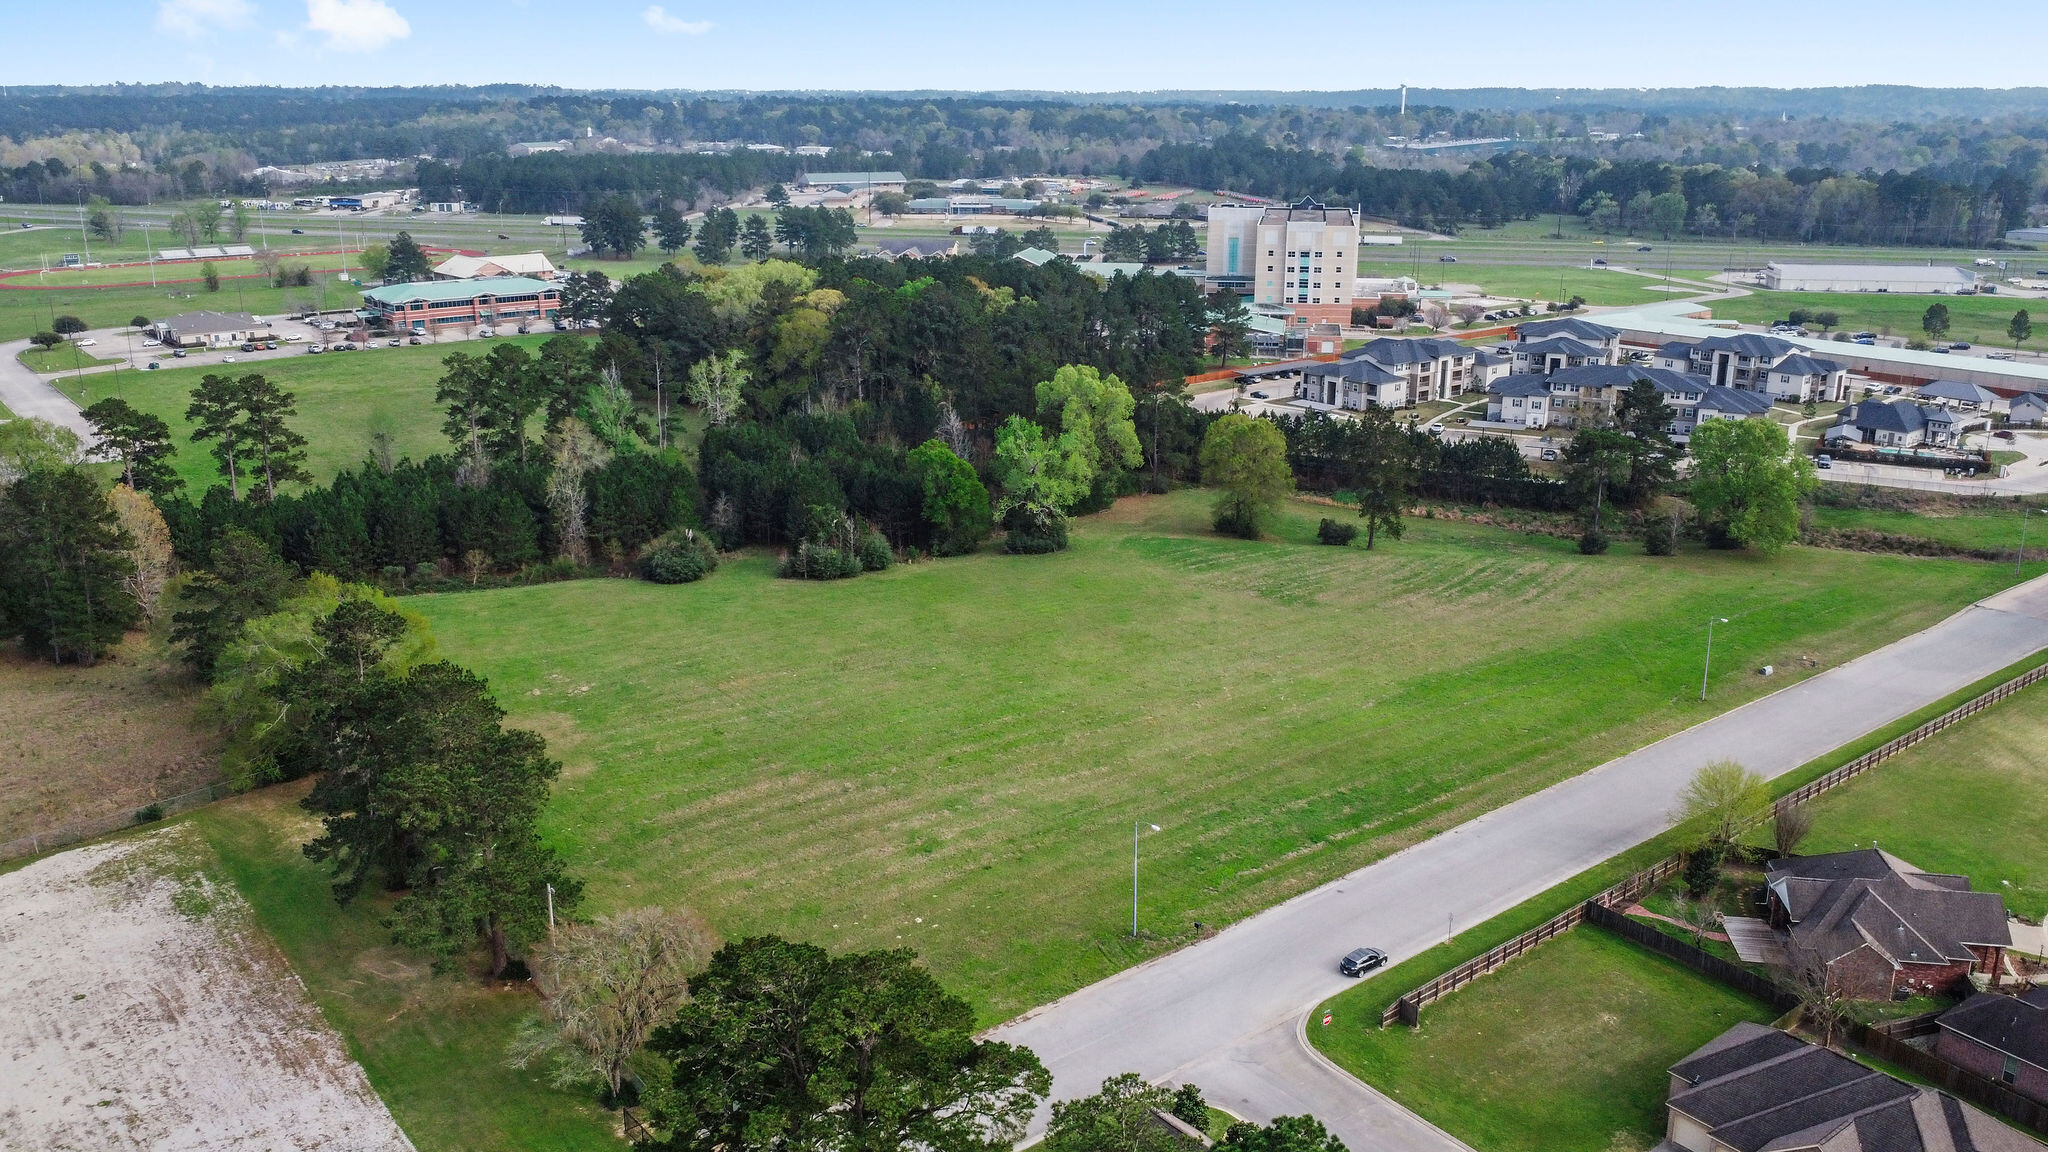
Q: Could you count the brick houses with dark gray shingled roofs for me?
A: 3